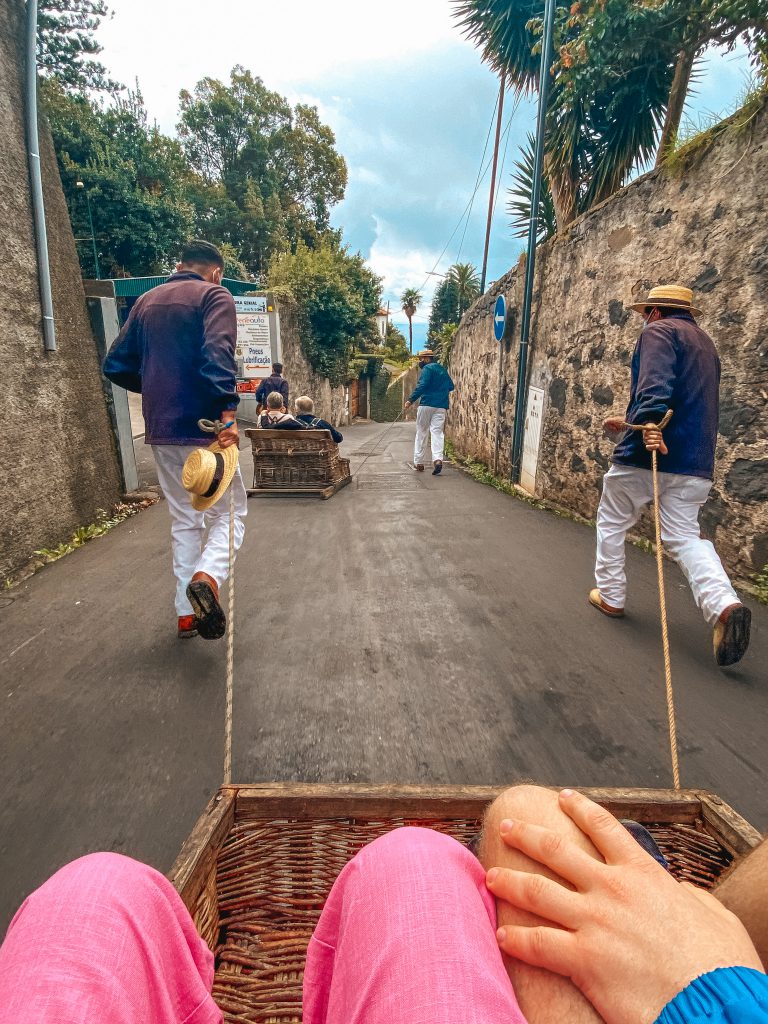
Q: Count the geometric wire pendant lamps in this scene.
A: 0